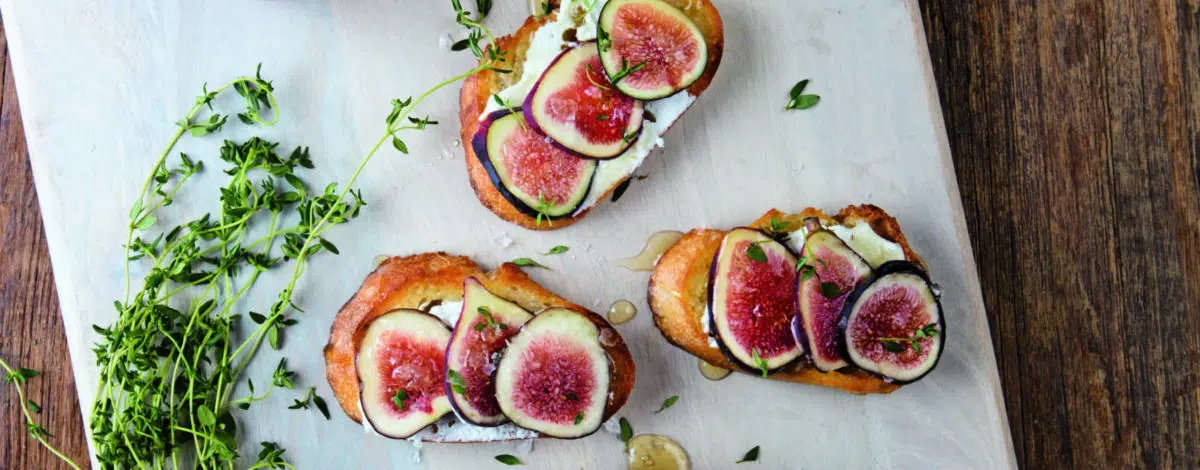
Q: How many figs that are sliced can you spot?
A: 9